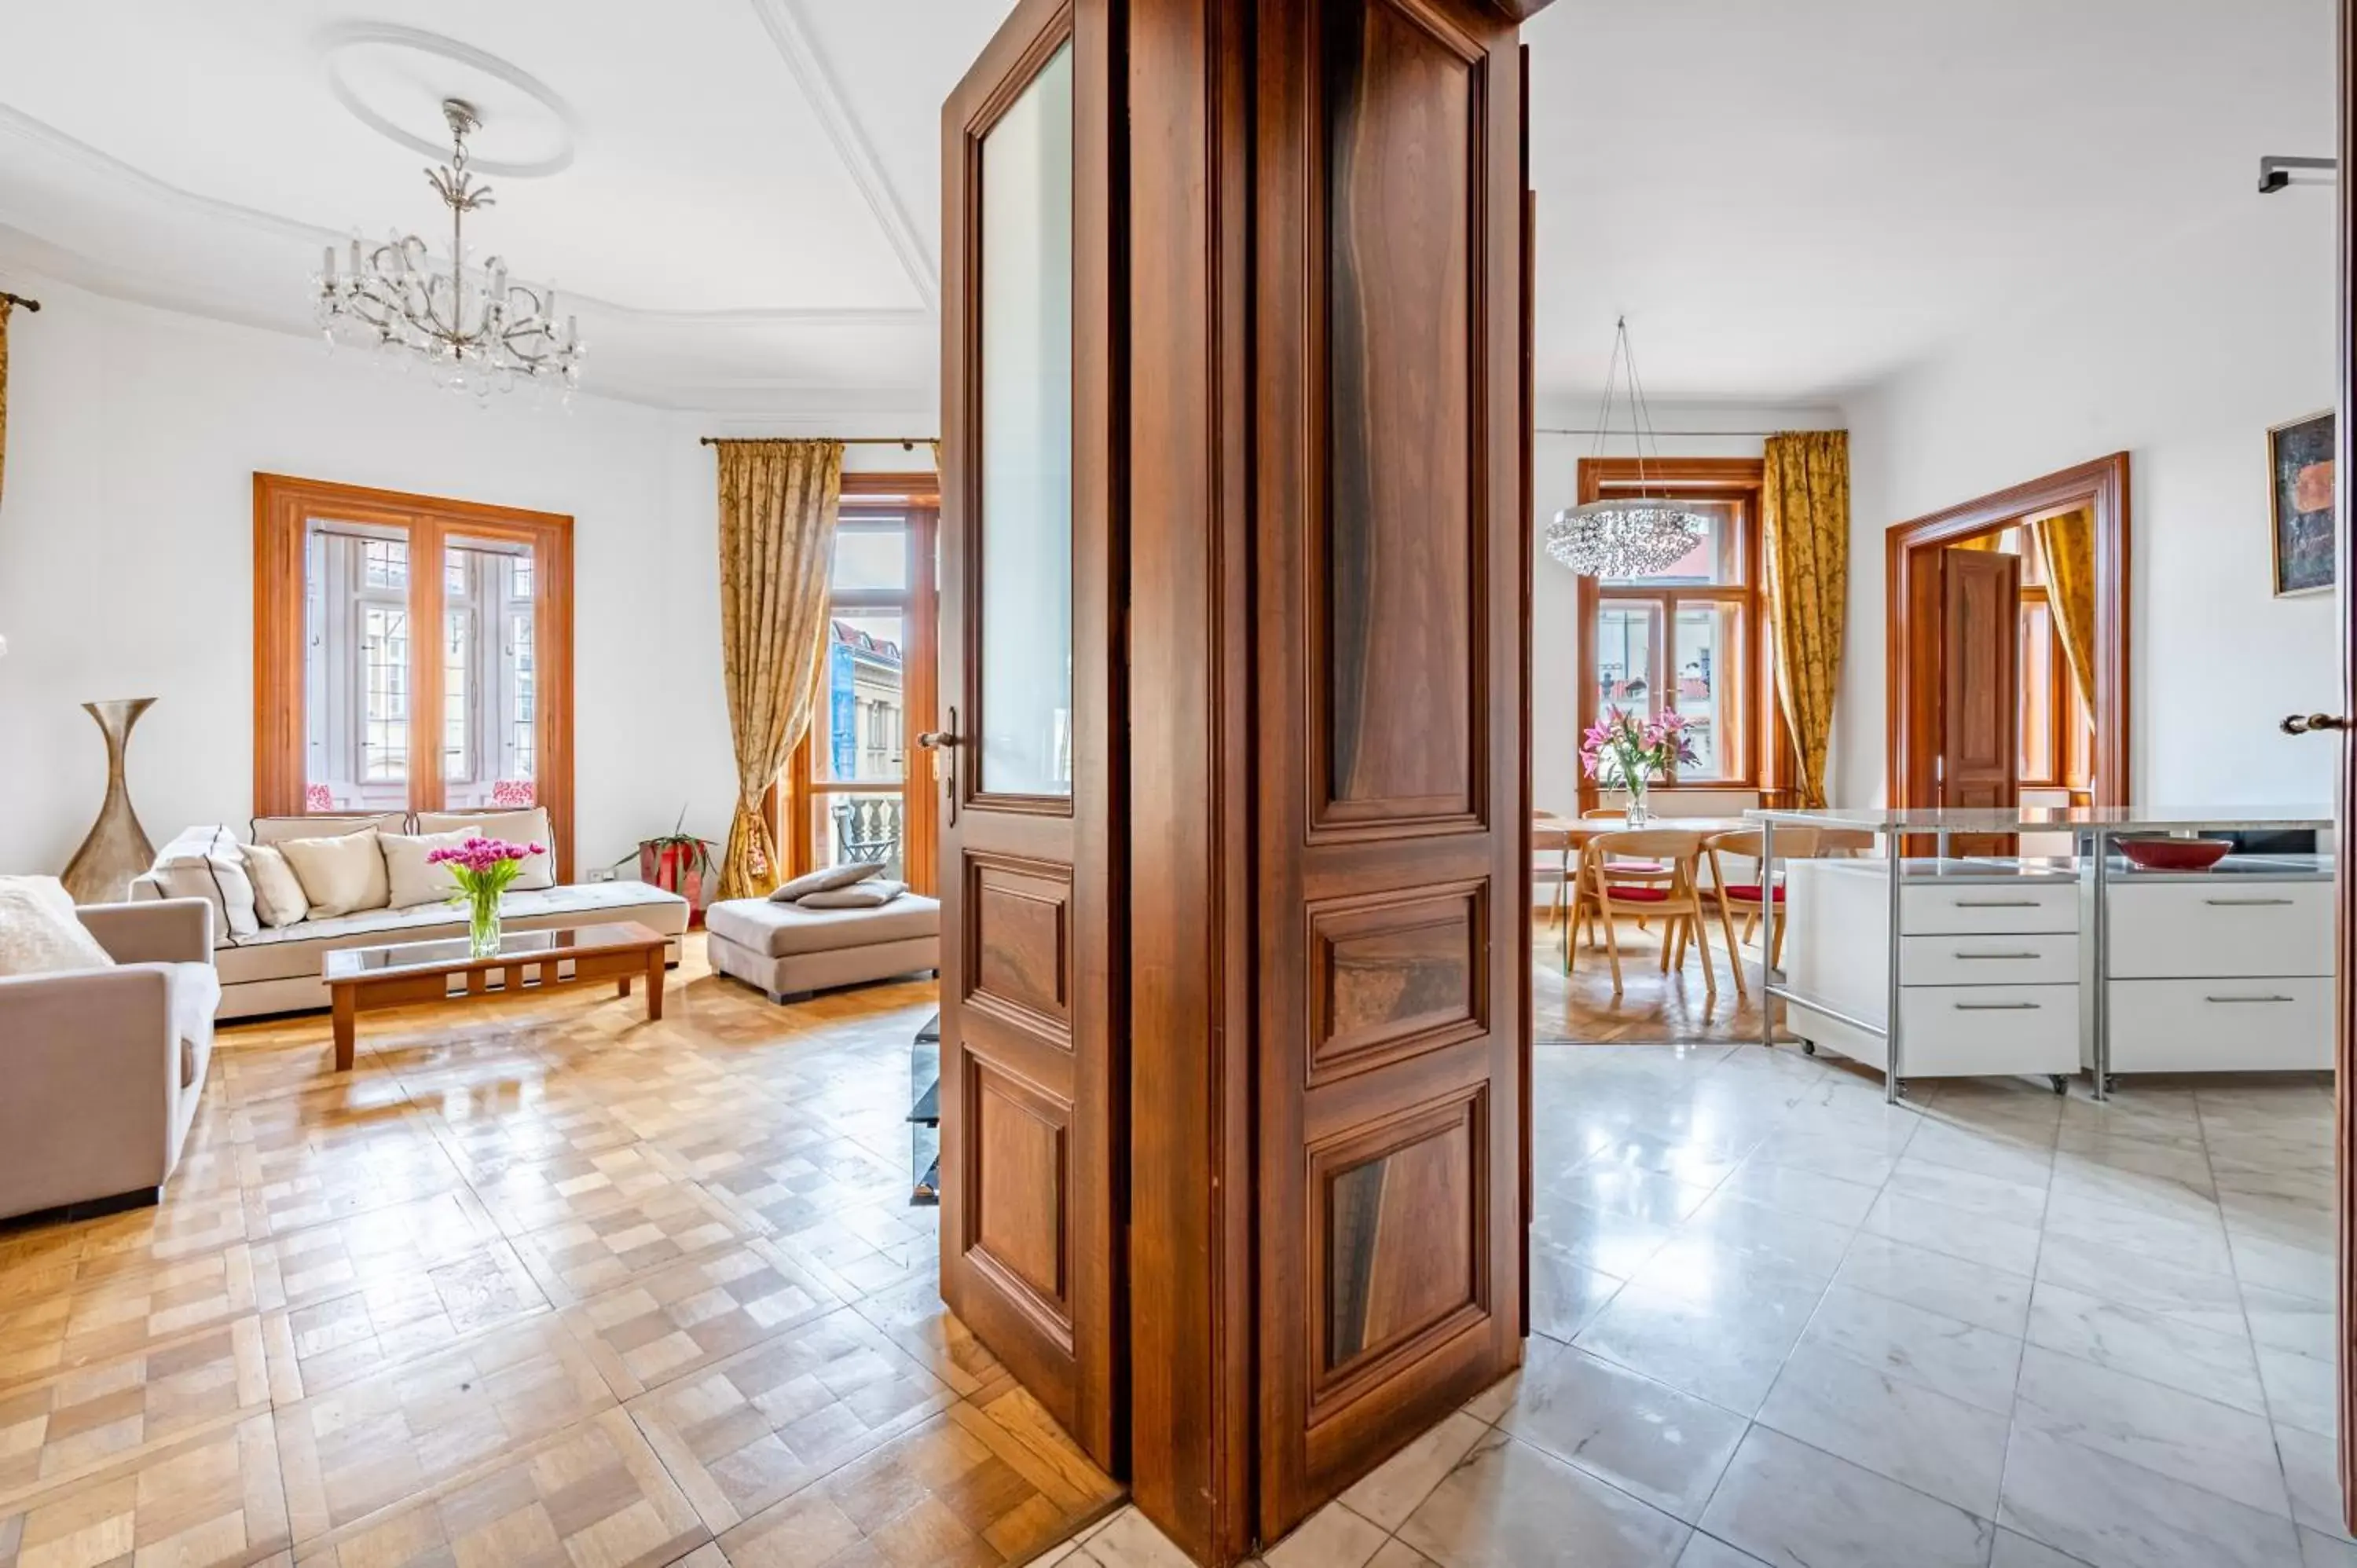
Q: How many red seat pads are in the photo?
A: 2